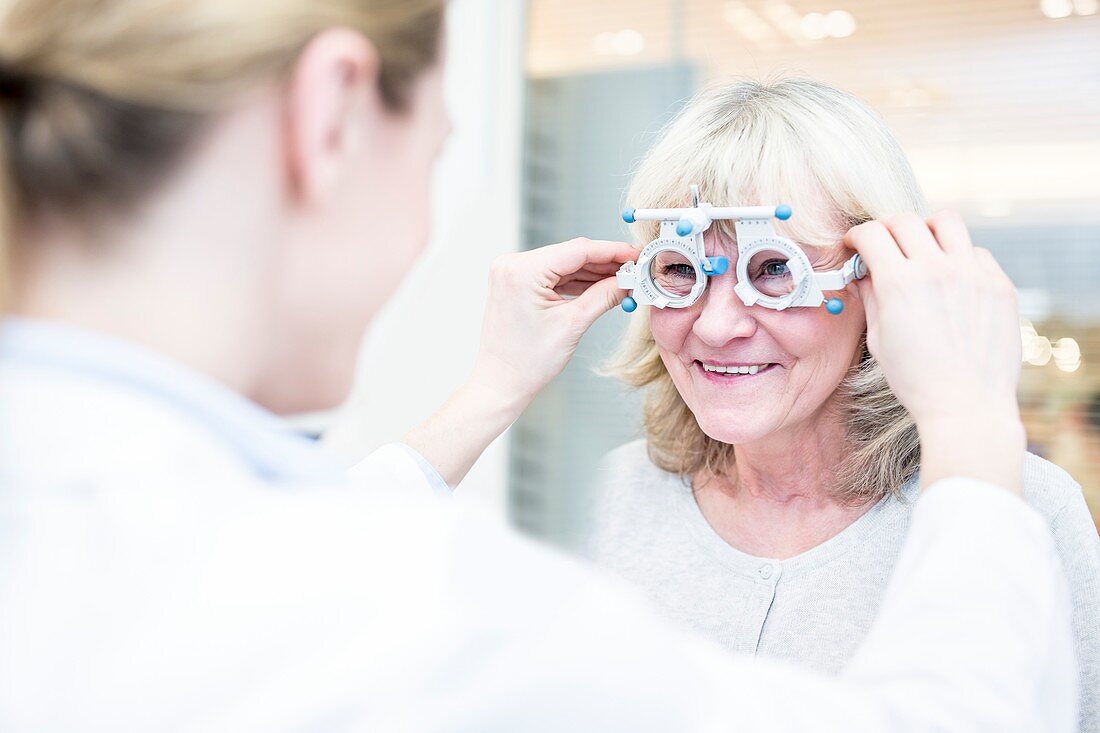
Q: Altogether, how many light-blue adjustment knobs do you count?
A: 5